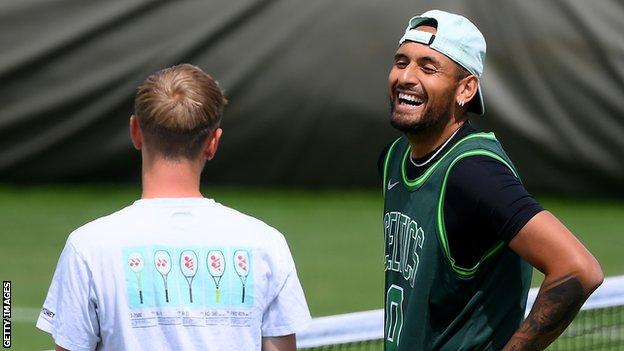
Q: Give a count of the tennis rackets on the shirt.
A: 5